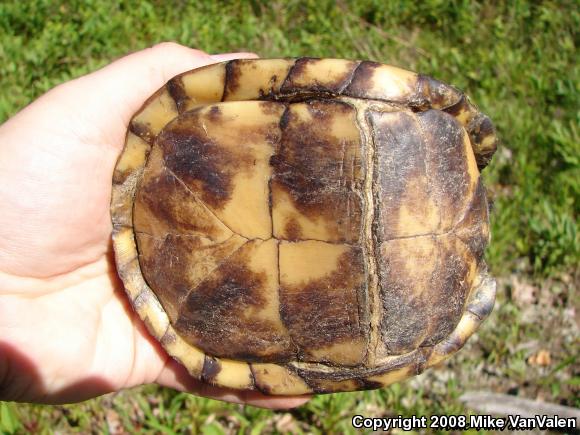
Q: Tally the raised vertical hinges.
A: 1